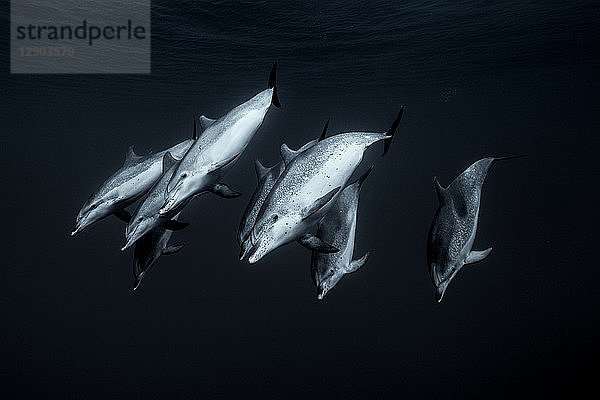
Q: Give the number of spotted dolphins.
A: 8